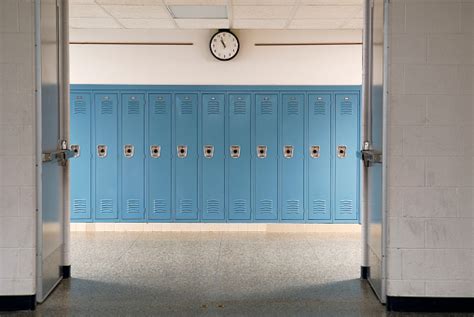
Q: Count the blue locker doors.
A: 11